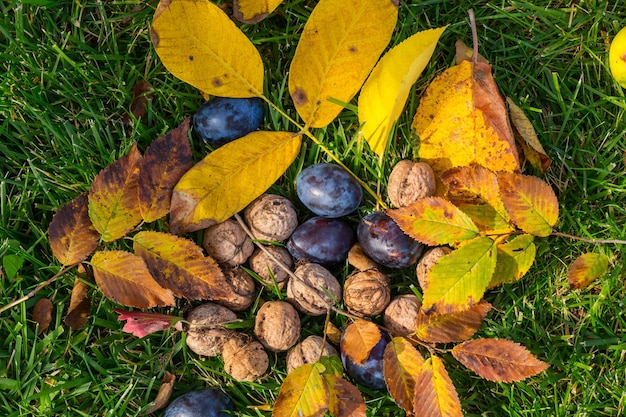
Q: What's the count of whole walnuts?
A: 13